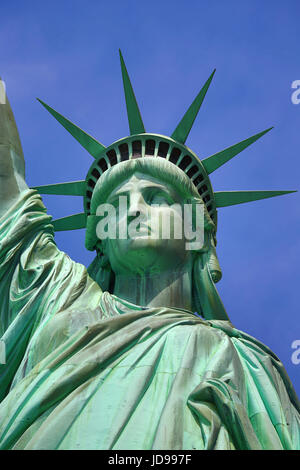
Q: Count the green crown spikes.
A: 7